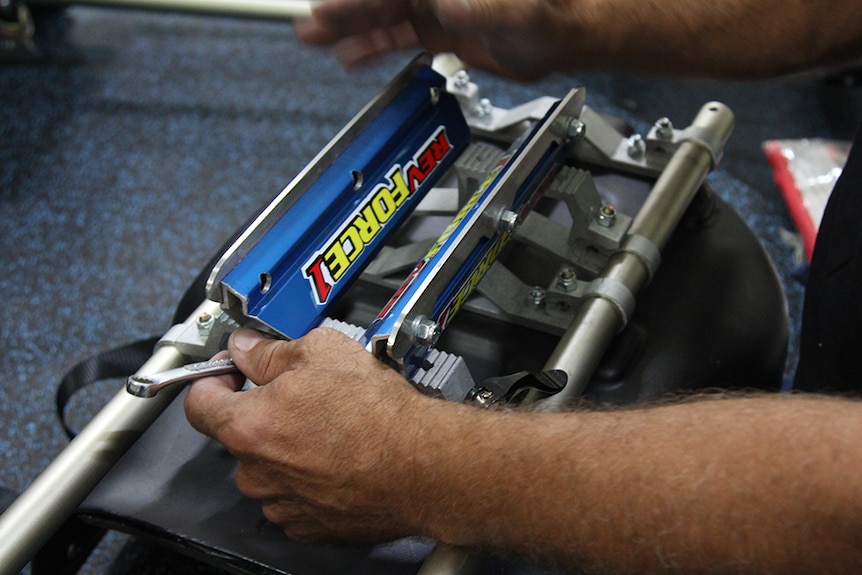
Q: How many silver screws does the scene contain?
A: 11